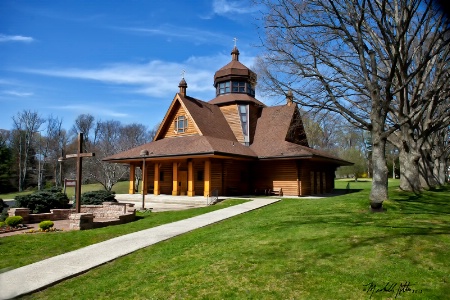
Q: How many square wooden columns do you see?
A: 6